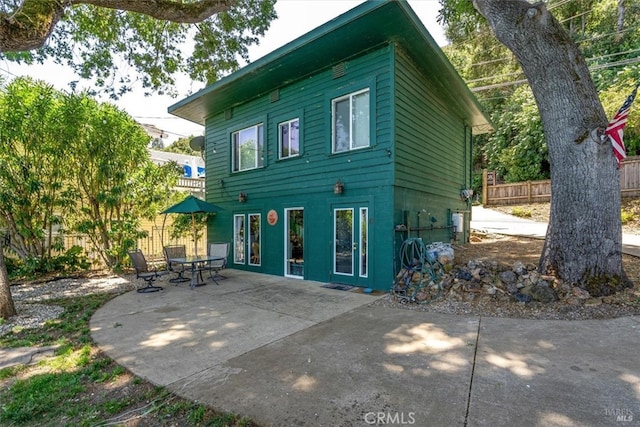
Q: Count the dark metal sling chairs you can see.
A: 3